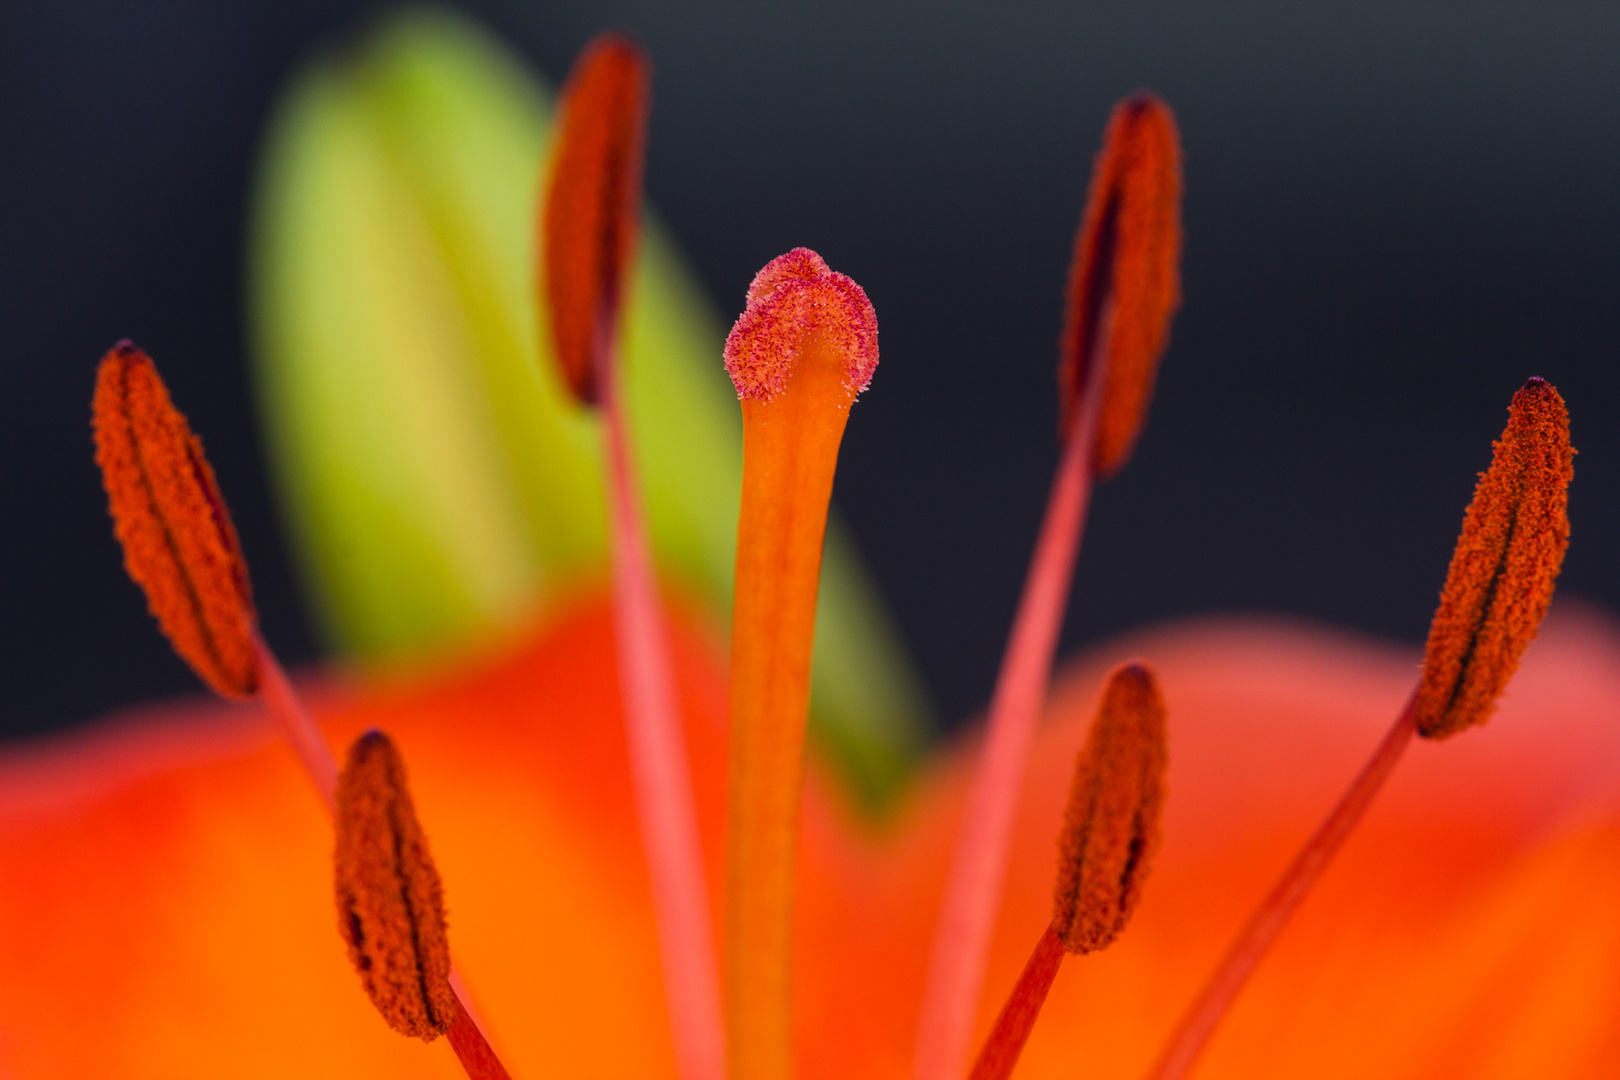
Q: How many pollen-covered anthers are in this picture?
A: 6